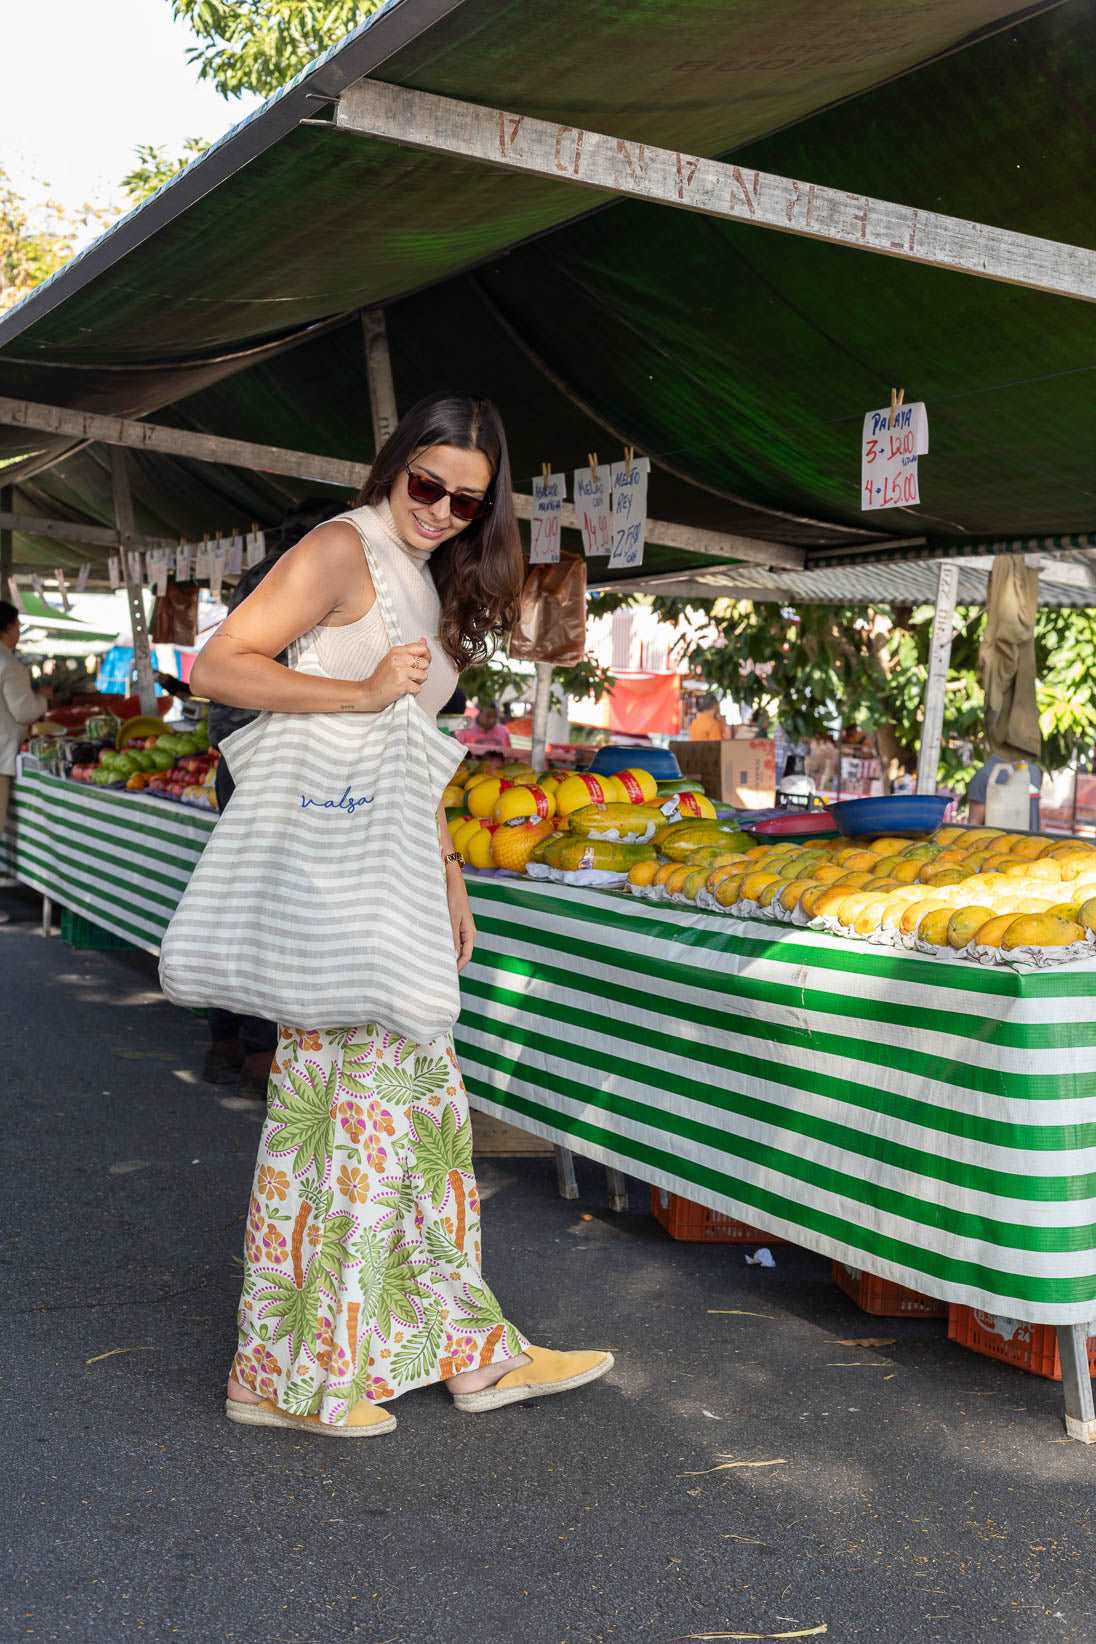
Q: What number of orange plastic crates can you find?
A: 3